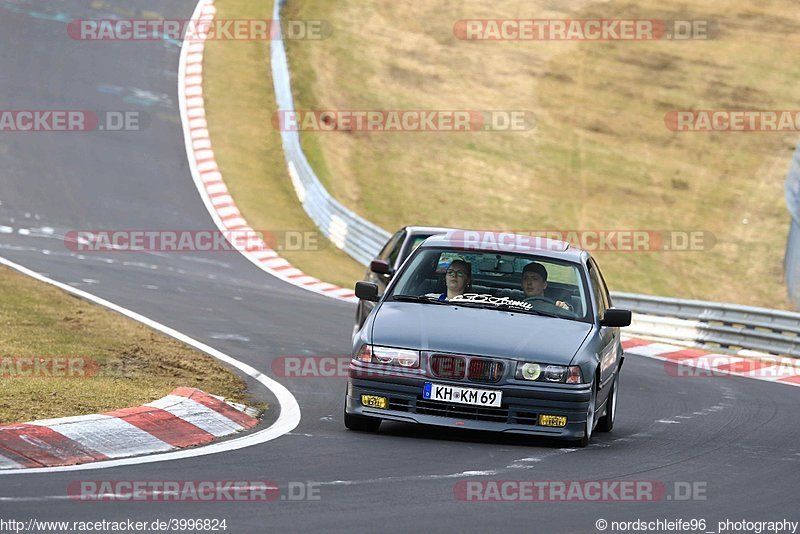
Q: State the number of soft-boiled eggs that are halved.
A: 0